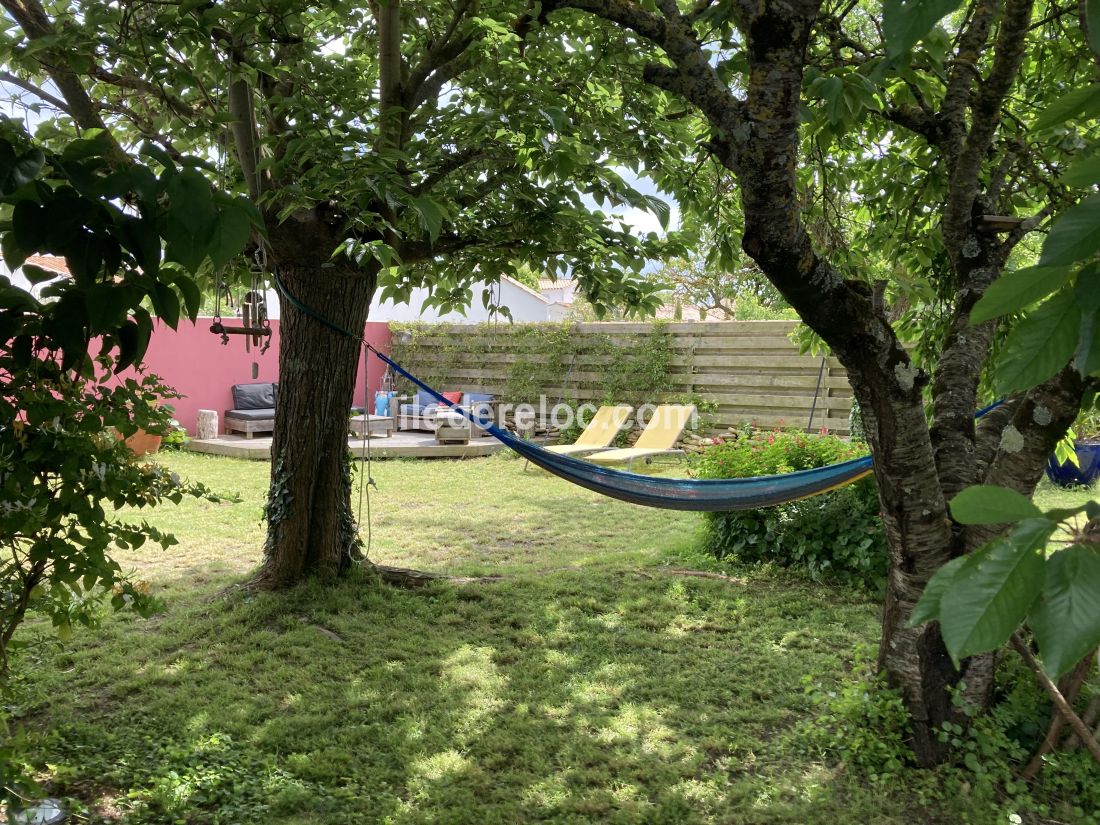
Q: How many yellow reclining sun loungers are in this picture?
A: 2